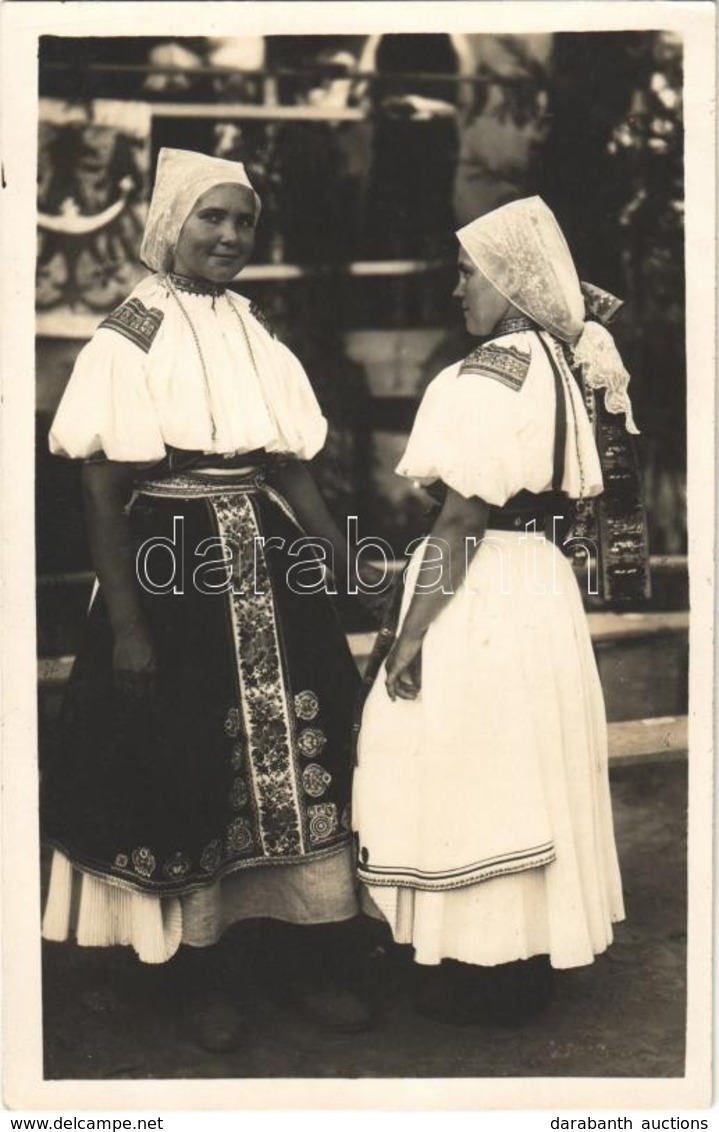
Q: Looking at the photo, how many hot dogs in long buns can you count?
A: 0